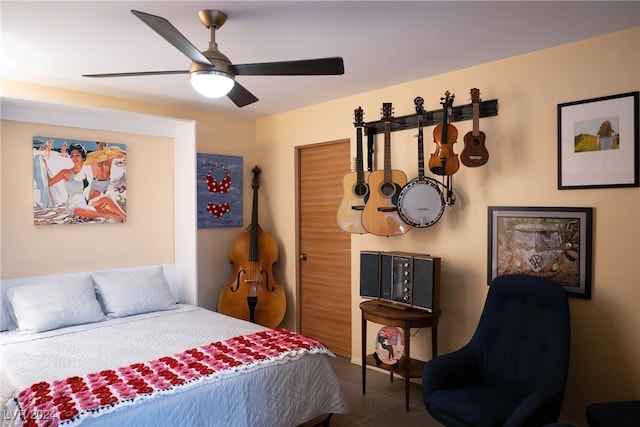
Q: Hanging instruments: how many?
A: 5